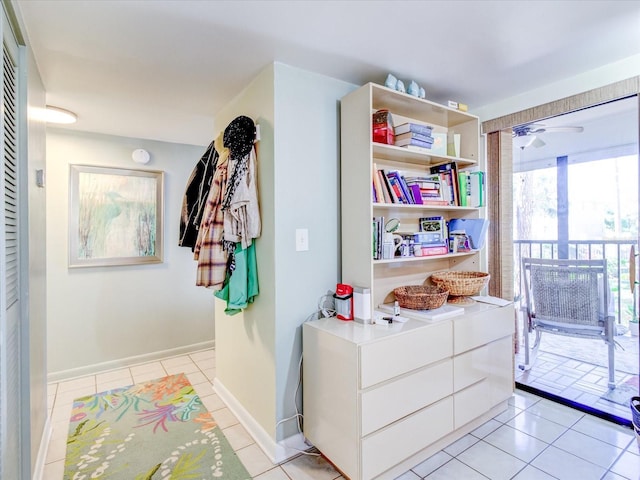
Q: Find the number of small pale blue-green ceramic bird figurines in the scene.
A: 4